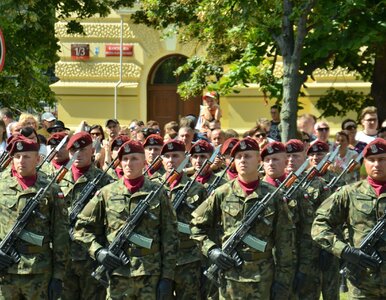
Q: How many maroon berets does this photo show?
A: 15